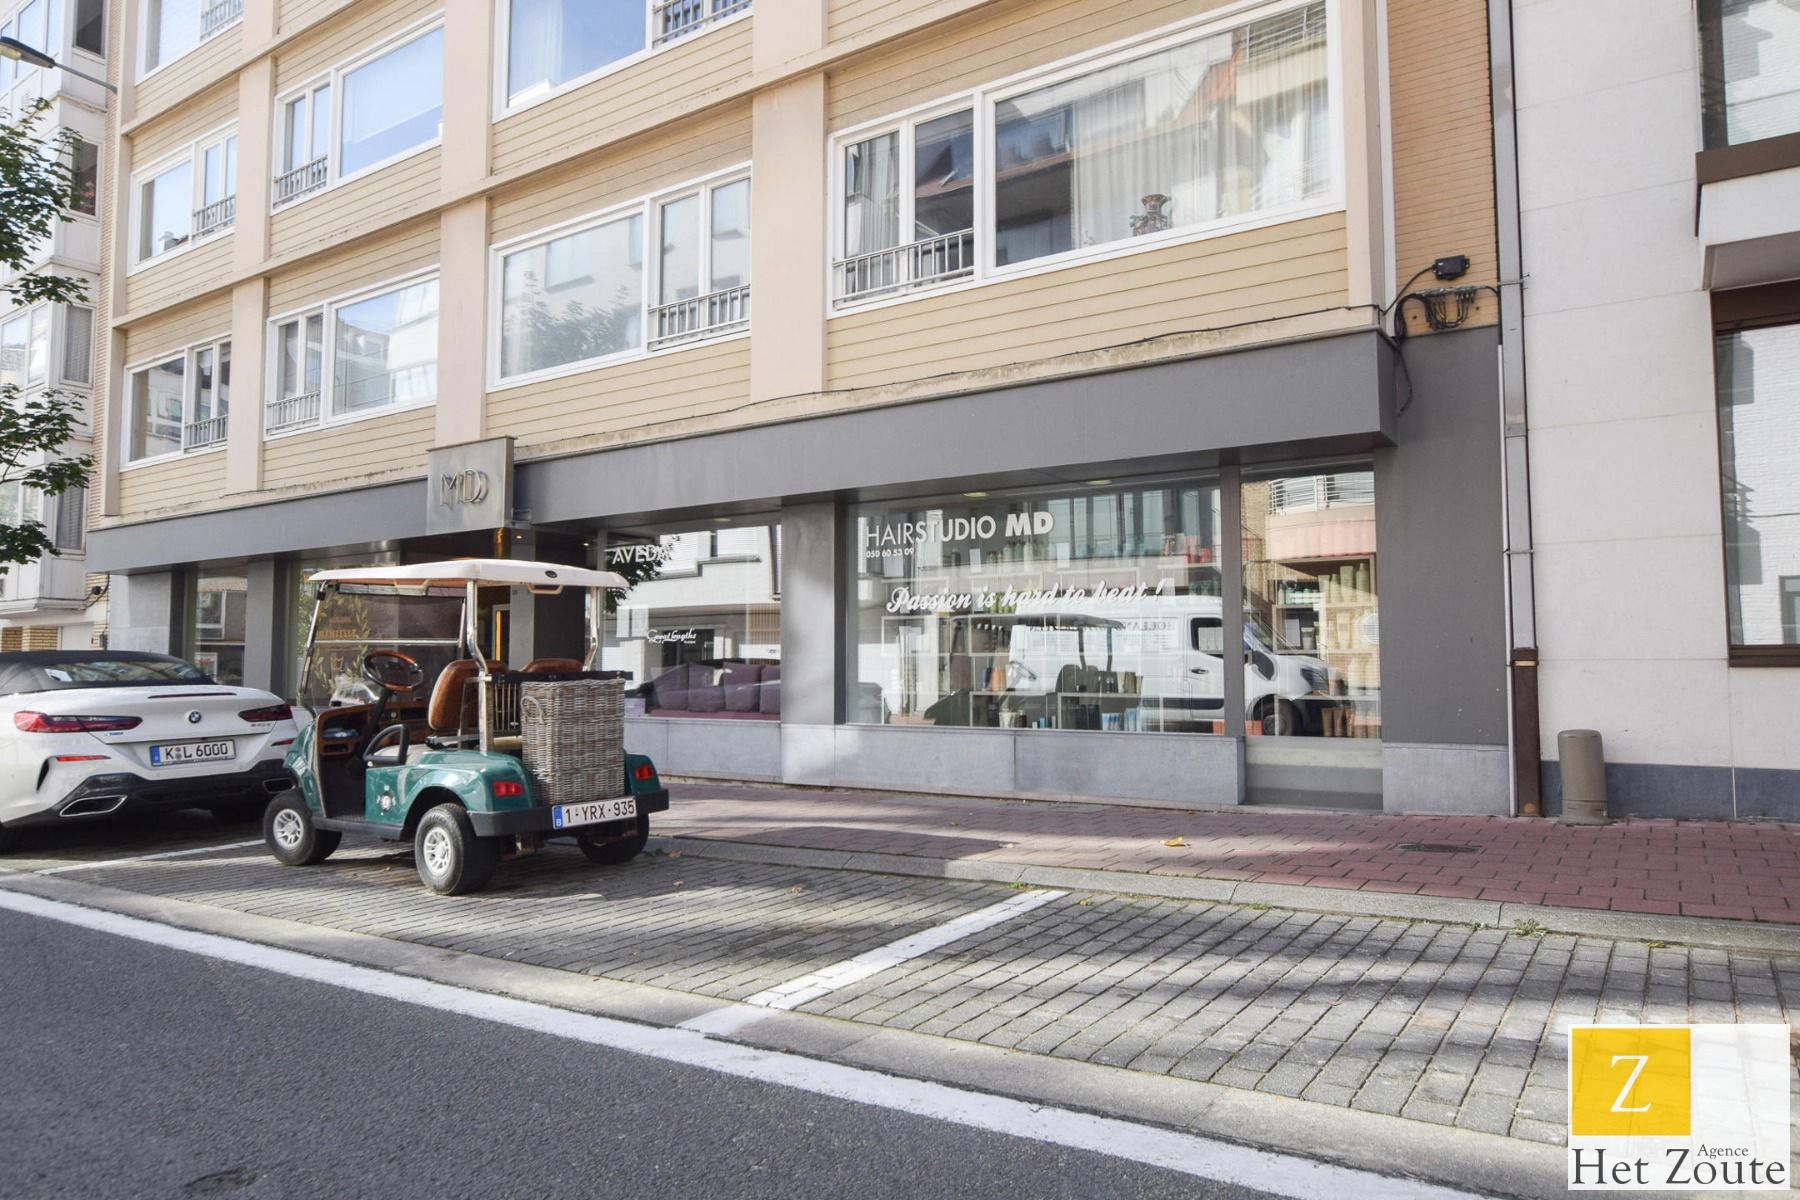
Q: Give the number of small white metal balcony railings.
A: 8